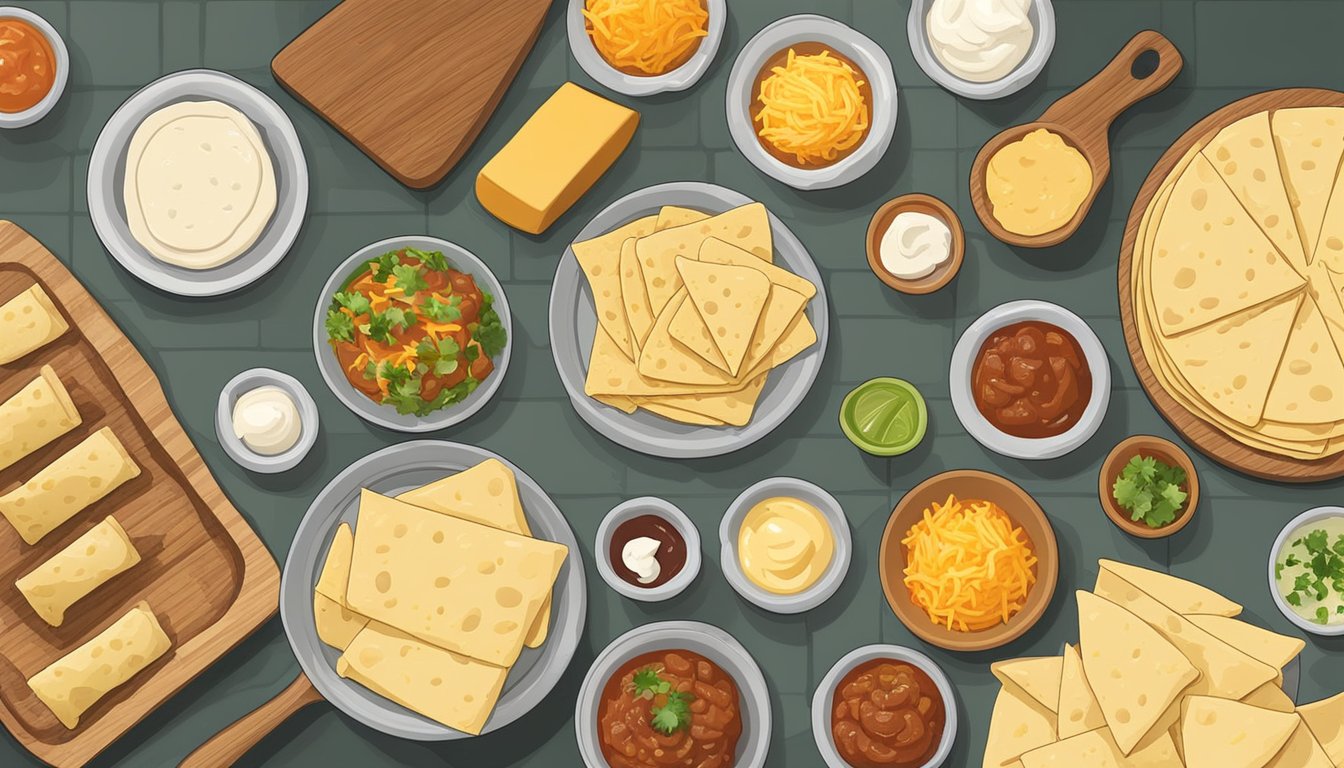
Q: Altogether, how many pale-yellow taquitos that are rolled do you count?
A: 5